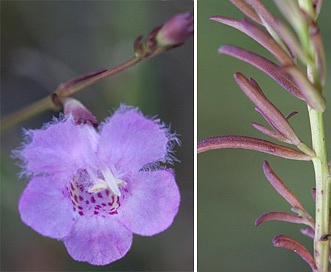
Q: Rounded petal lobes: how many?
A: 5